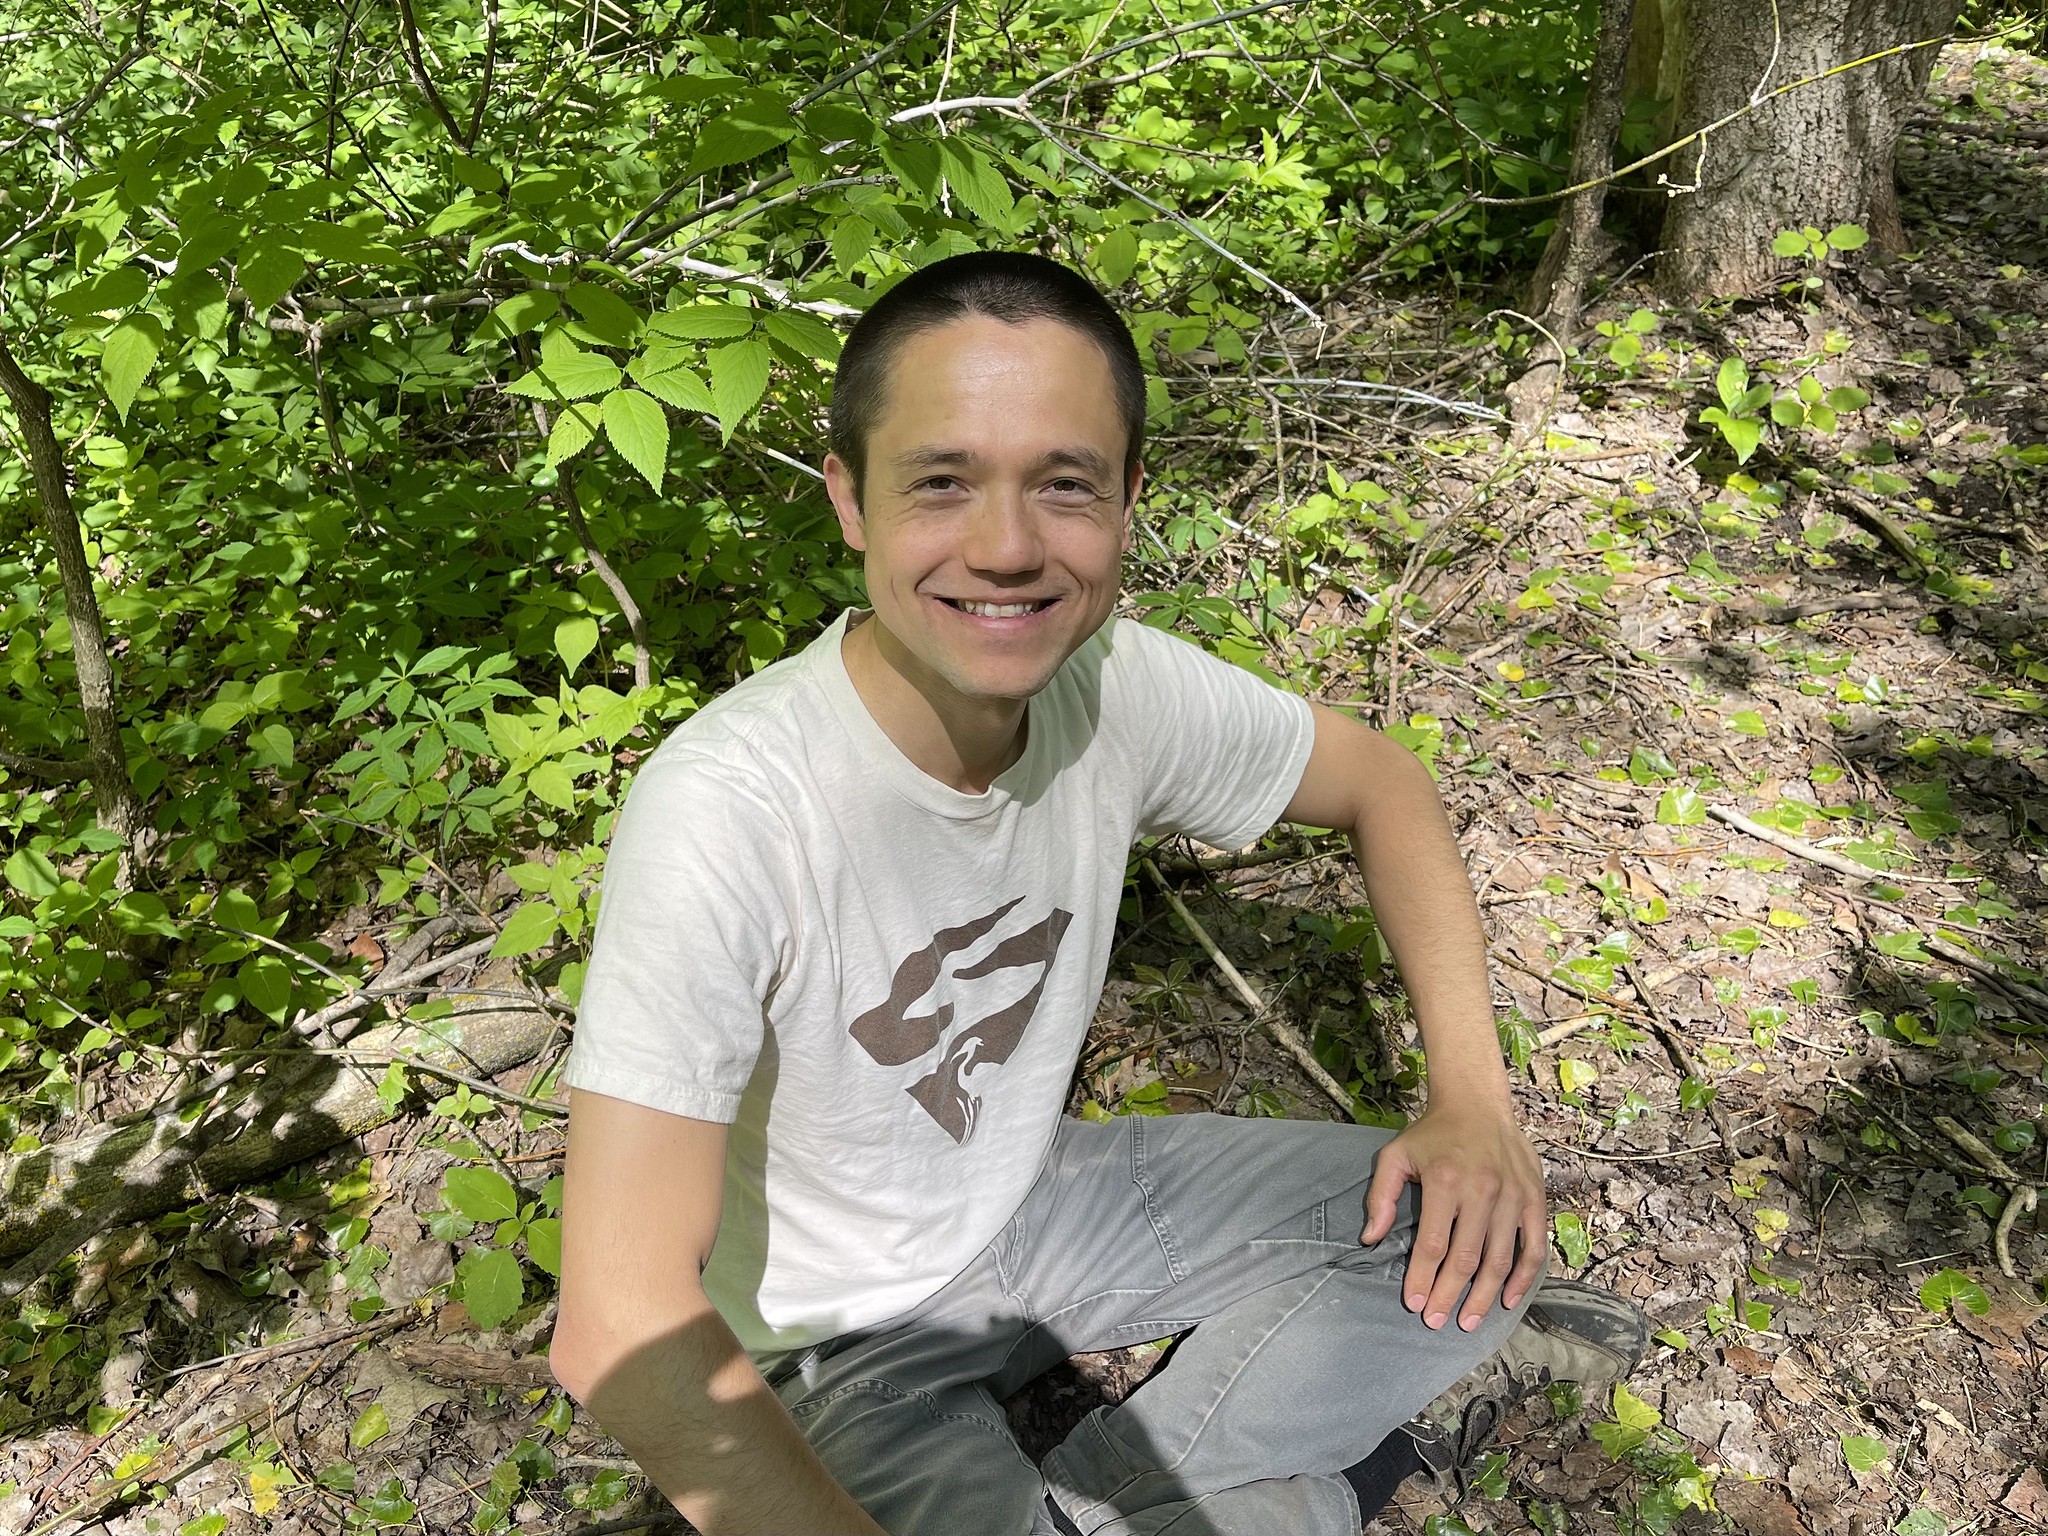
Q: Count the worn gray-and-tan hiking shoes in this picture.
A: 1